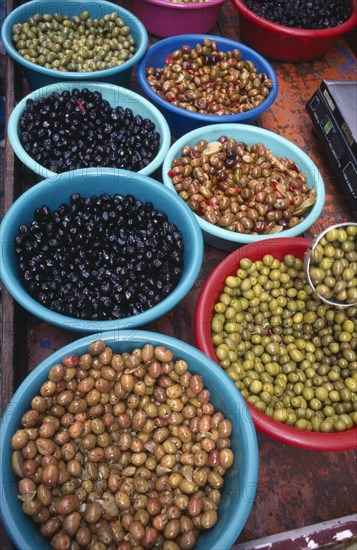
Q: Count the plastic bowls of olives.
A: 9